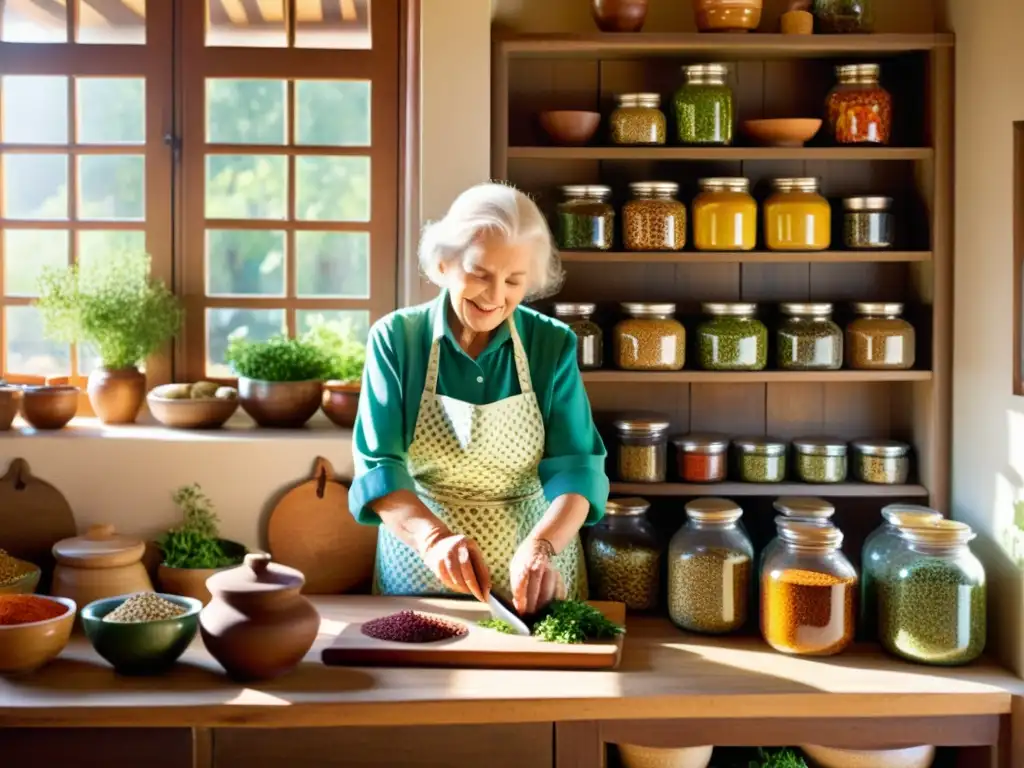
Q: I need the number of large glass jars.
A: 6